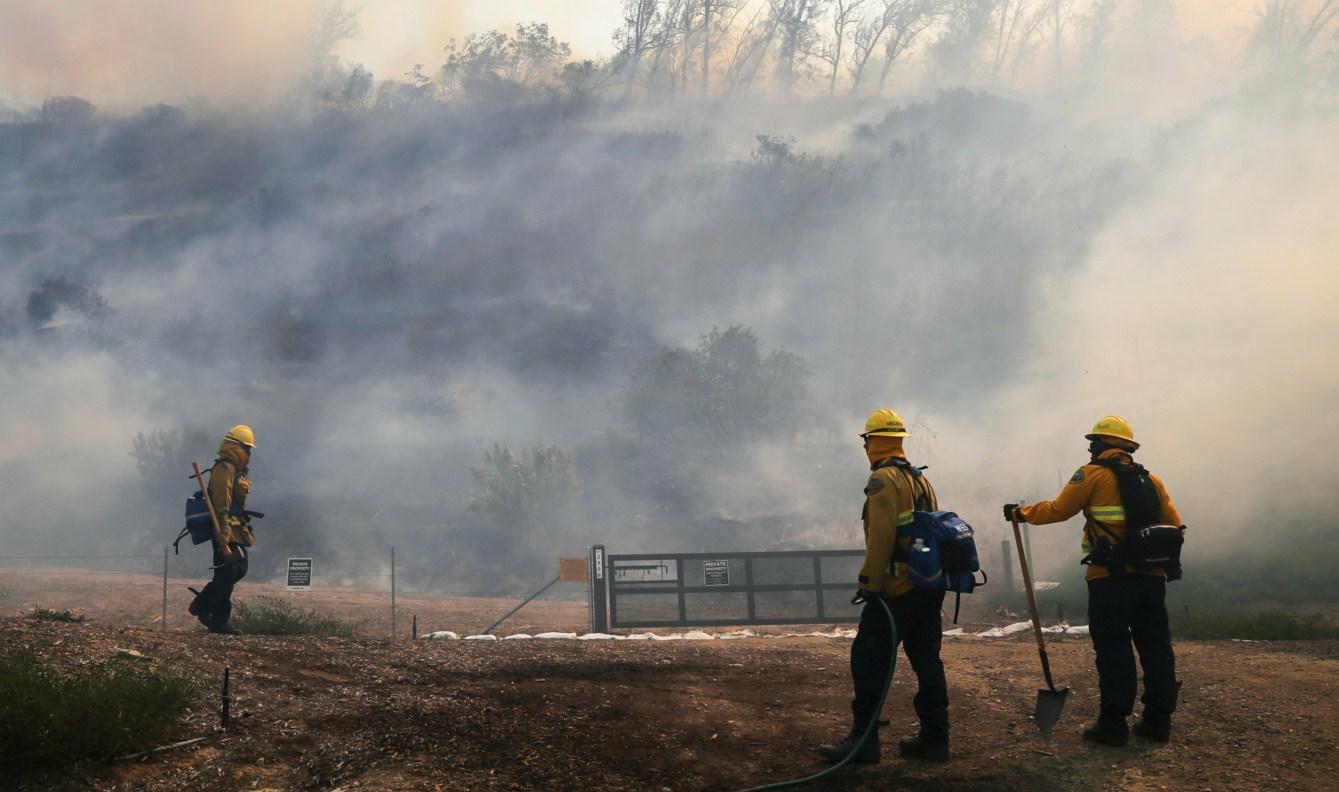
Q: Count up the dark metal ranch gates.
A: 1